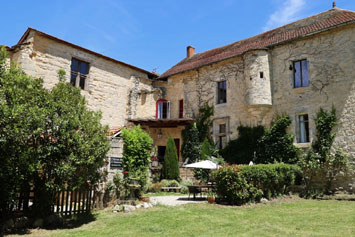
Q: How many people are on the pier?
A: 0